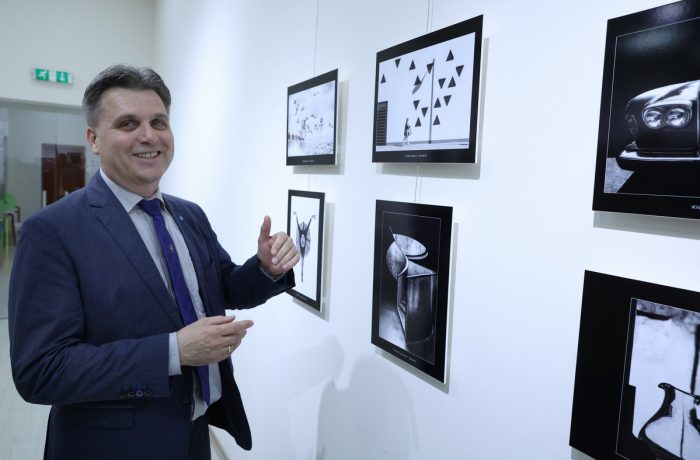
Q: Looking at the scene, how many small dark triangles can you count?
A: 15